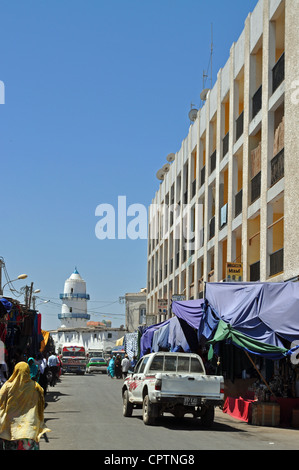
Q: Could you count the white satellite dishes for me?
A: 5